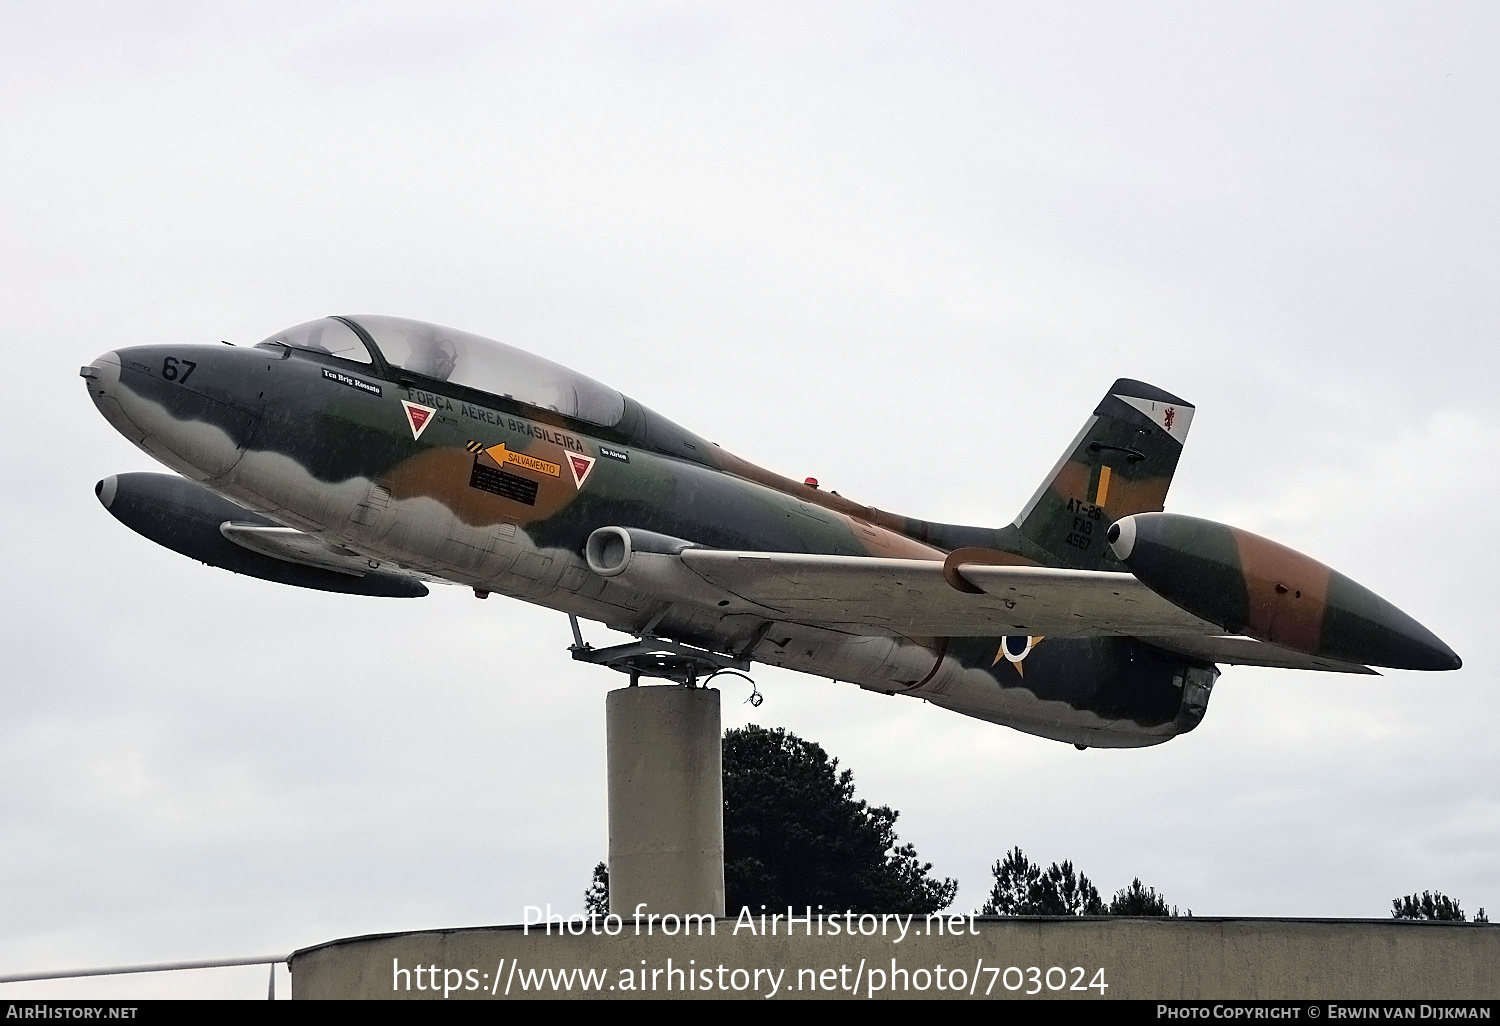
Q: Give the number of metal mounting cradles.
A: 1